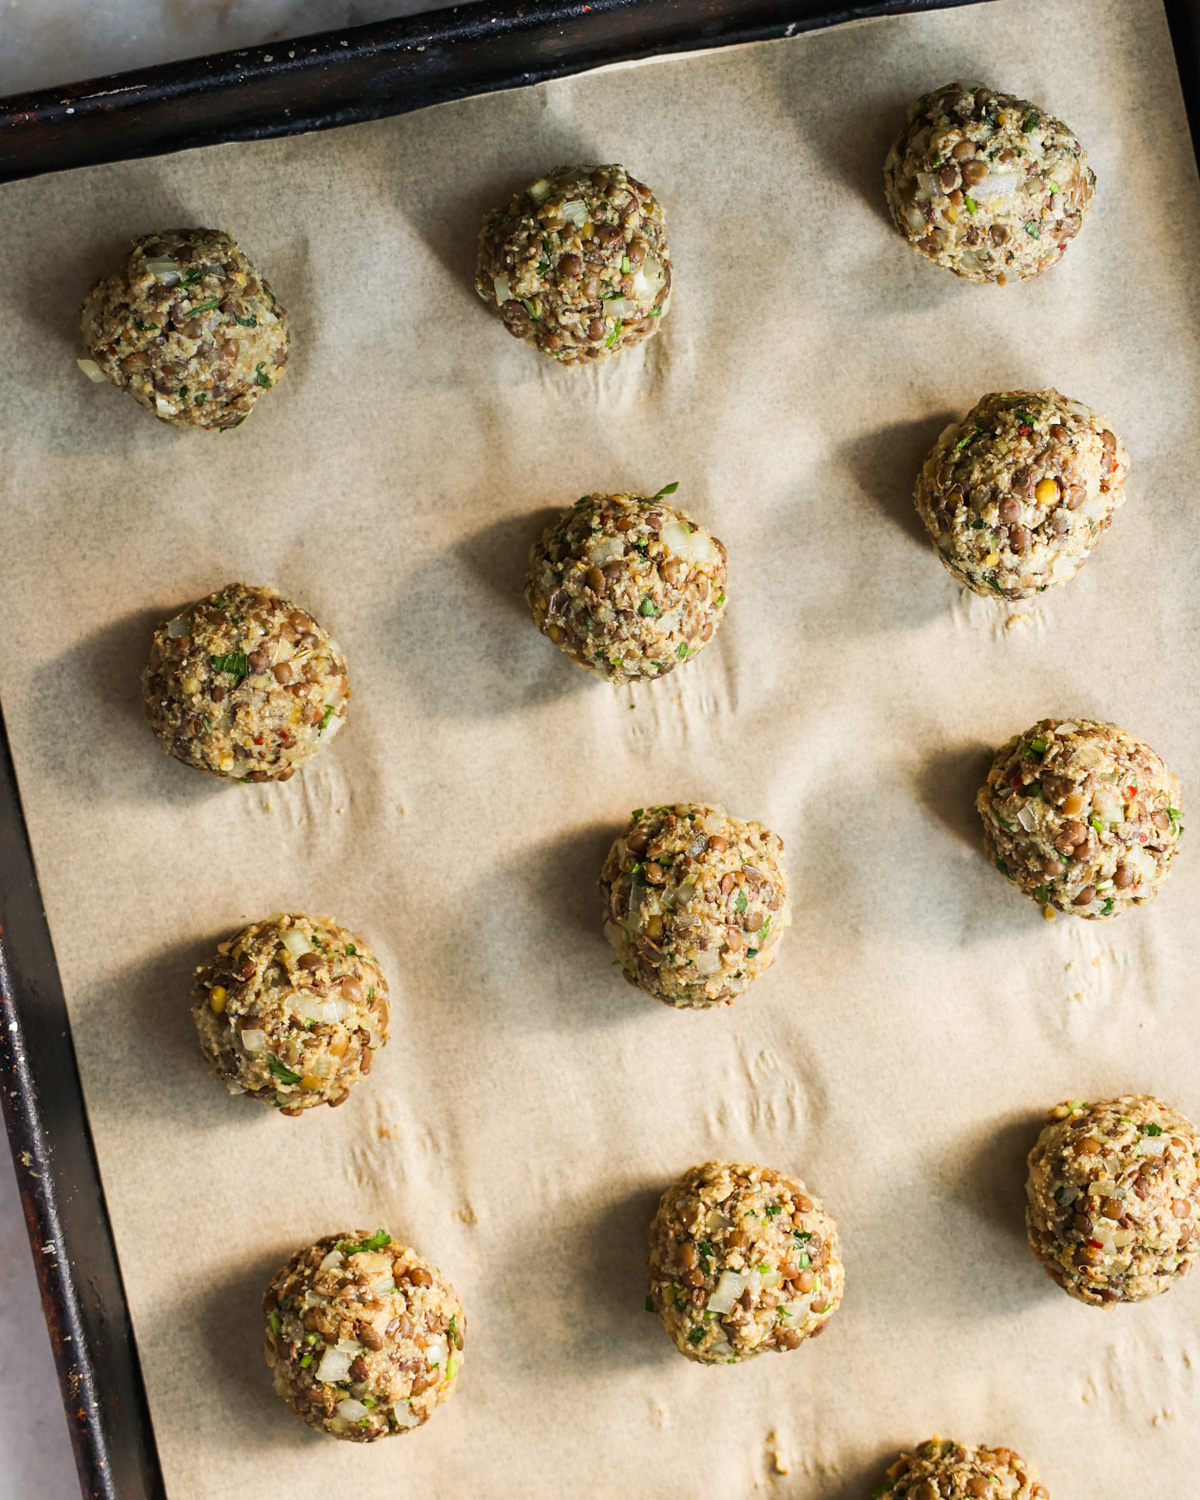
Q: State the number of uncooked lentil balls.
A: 13